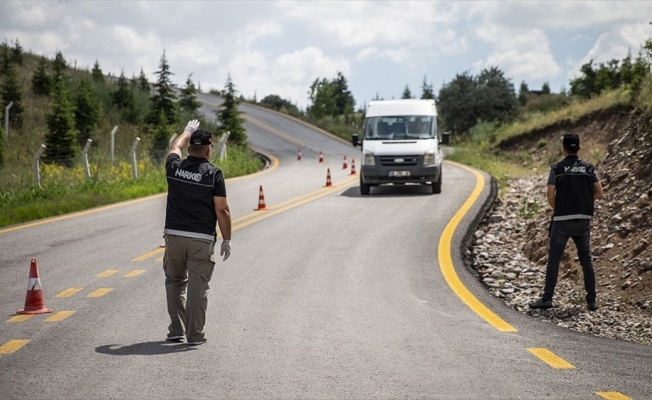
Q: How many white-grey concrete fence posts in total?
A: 7